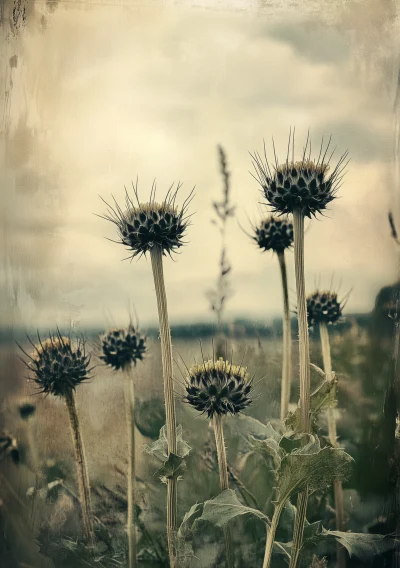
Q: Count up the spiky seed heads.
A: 7